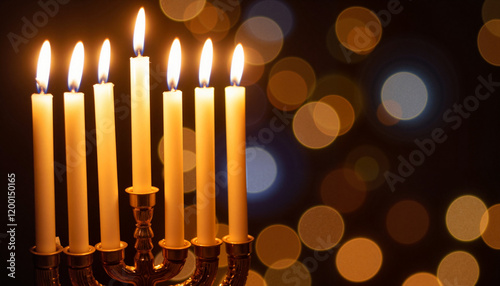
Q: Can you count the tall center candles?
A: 1